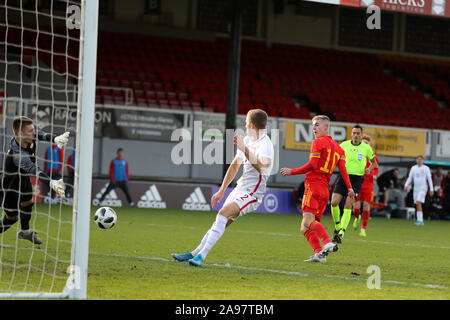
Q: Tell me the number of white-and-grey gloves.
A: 2